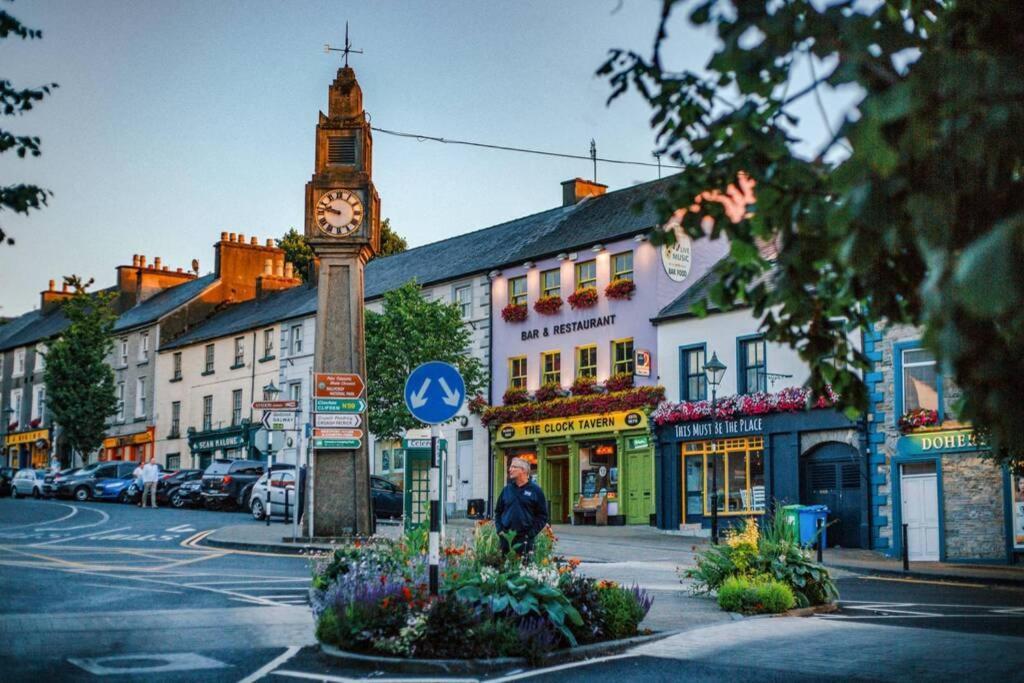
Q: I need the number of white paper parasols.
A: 0